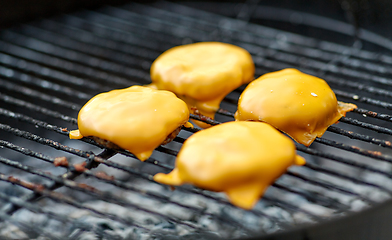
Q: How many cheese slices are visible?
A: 4